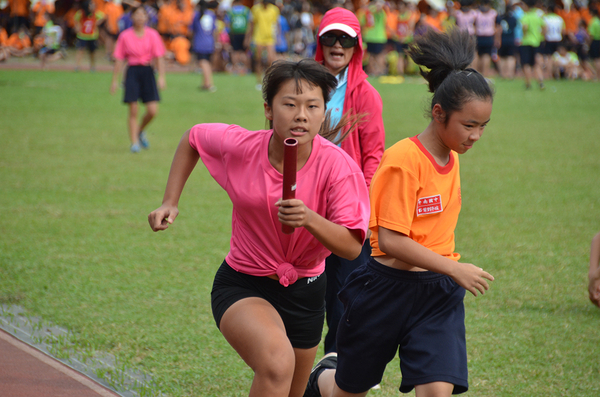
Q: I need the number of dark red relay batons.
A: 1